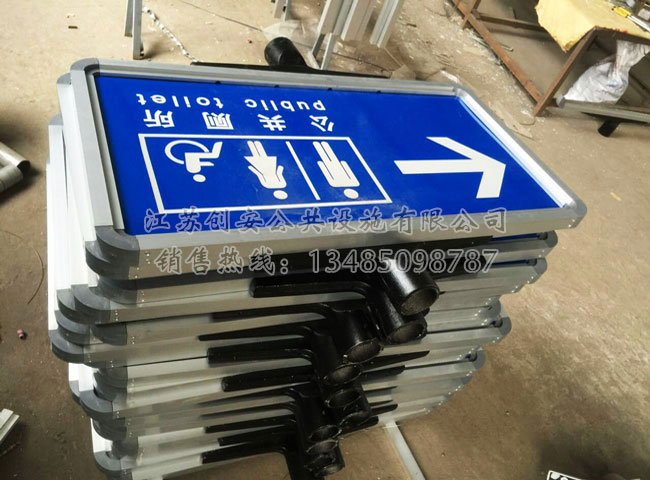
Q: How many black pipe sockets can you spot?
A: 11